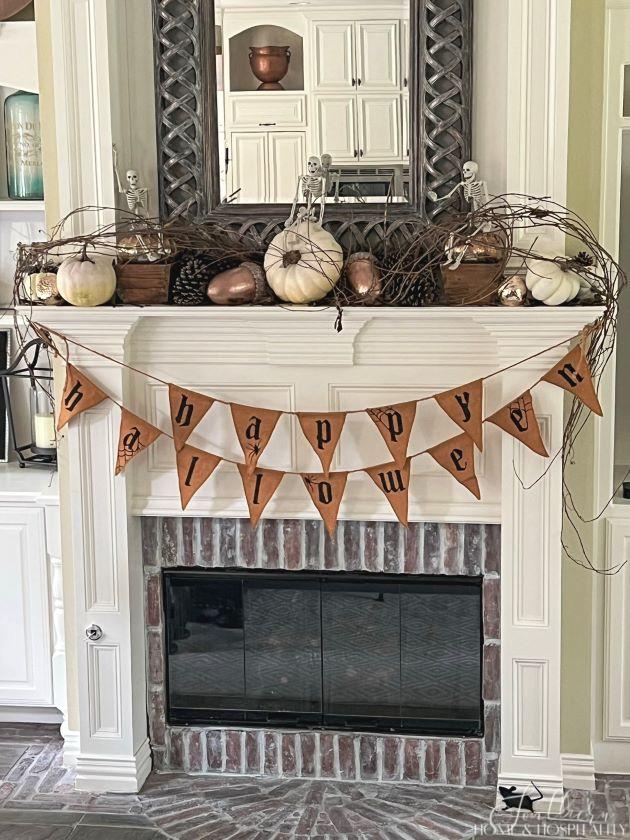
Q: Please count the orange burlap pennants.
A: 14